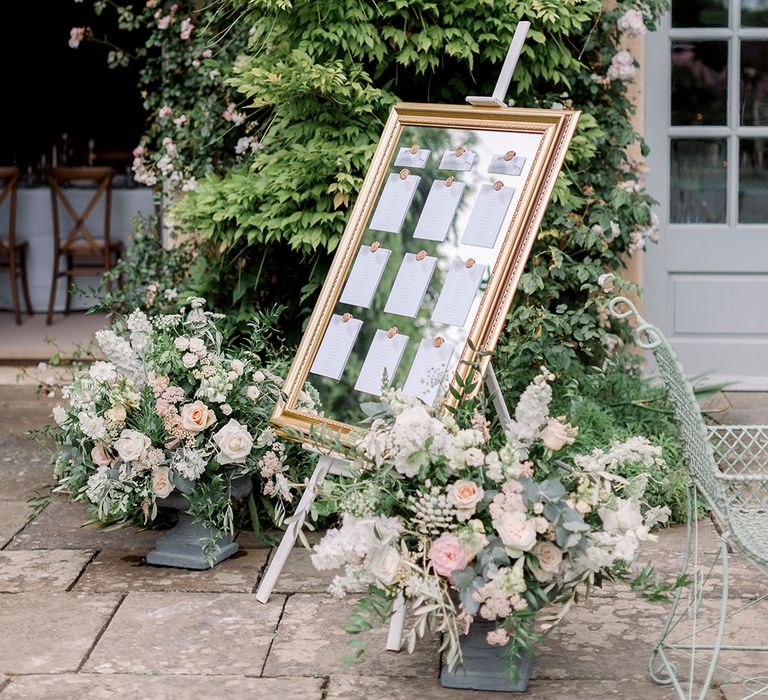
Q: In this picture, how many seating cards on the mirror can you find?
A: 12